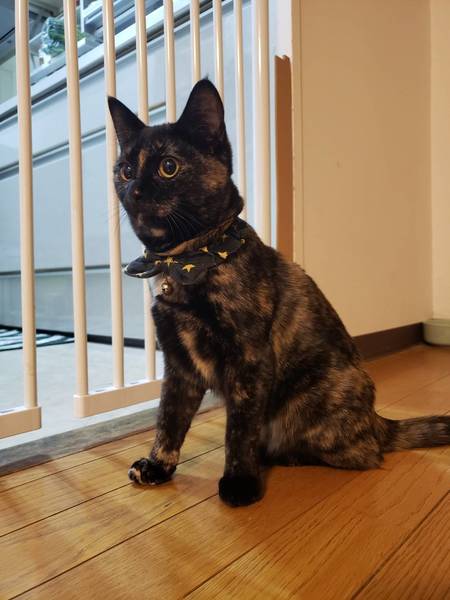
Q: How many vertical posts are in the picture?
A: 9